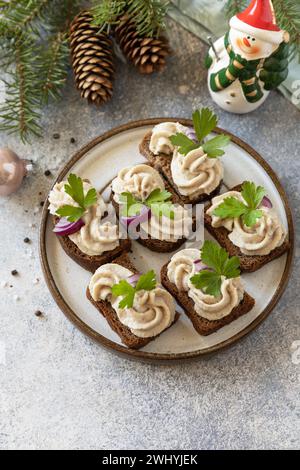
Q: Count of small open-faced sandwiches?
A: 6